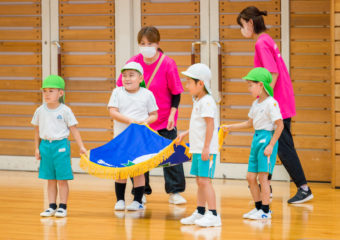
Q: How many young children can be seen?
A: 4